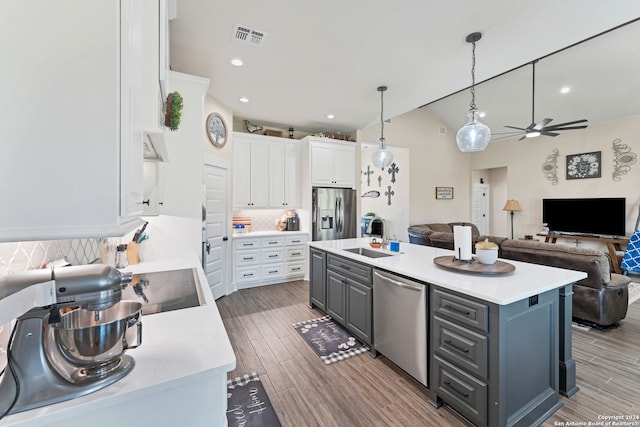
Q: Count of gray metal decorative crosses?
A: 4